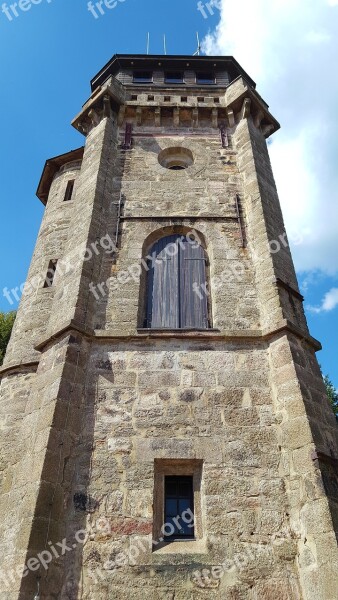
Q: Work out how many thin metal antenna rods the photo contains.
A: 3